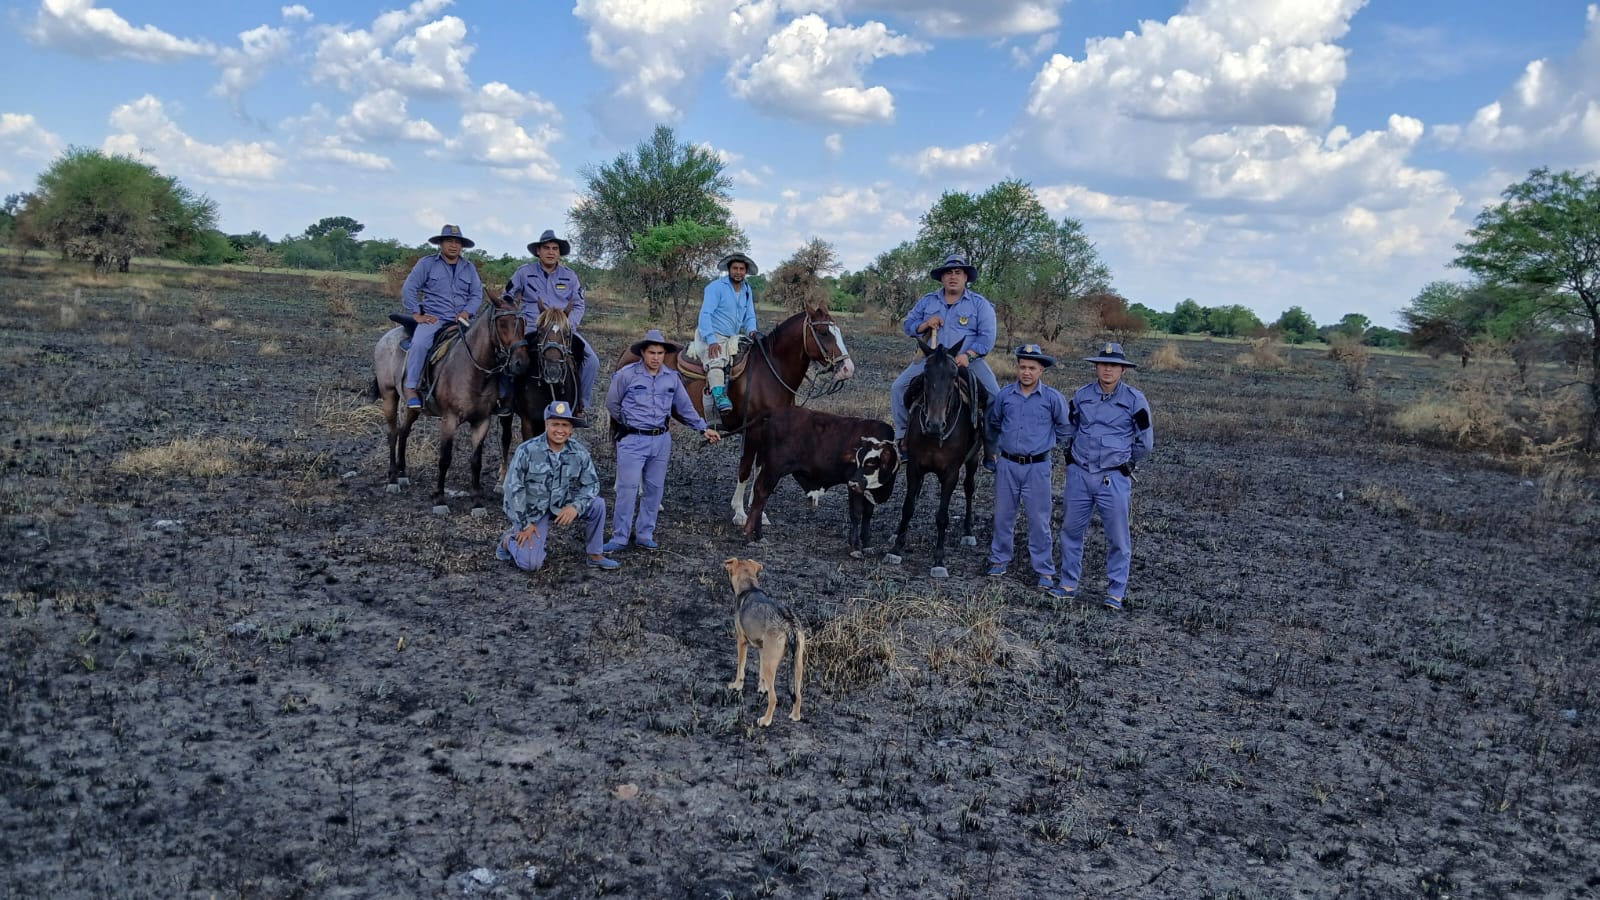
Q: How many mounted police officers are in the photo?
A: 3